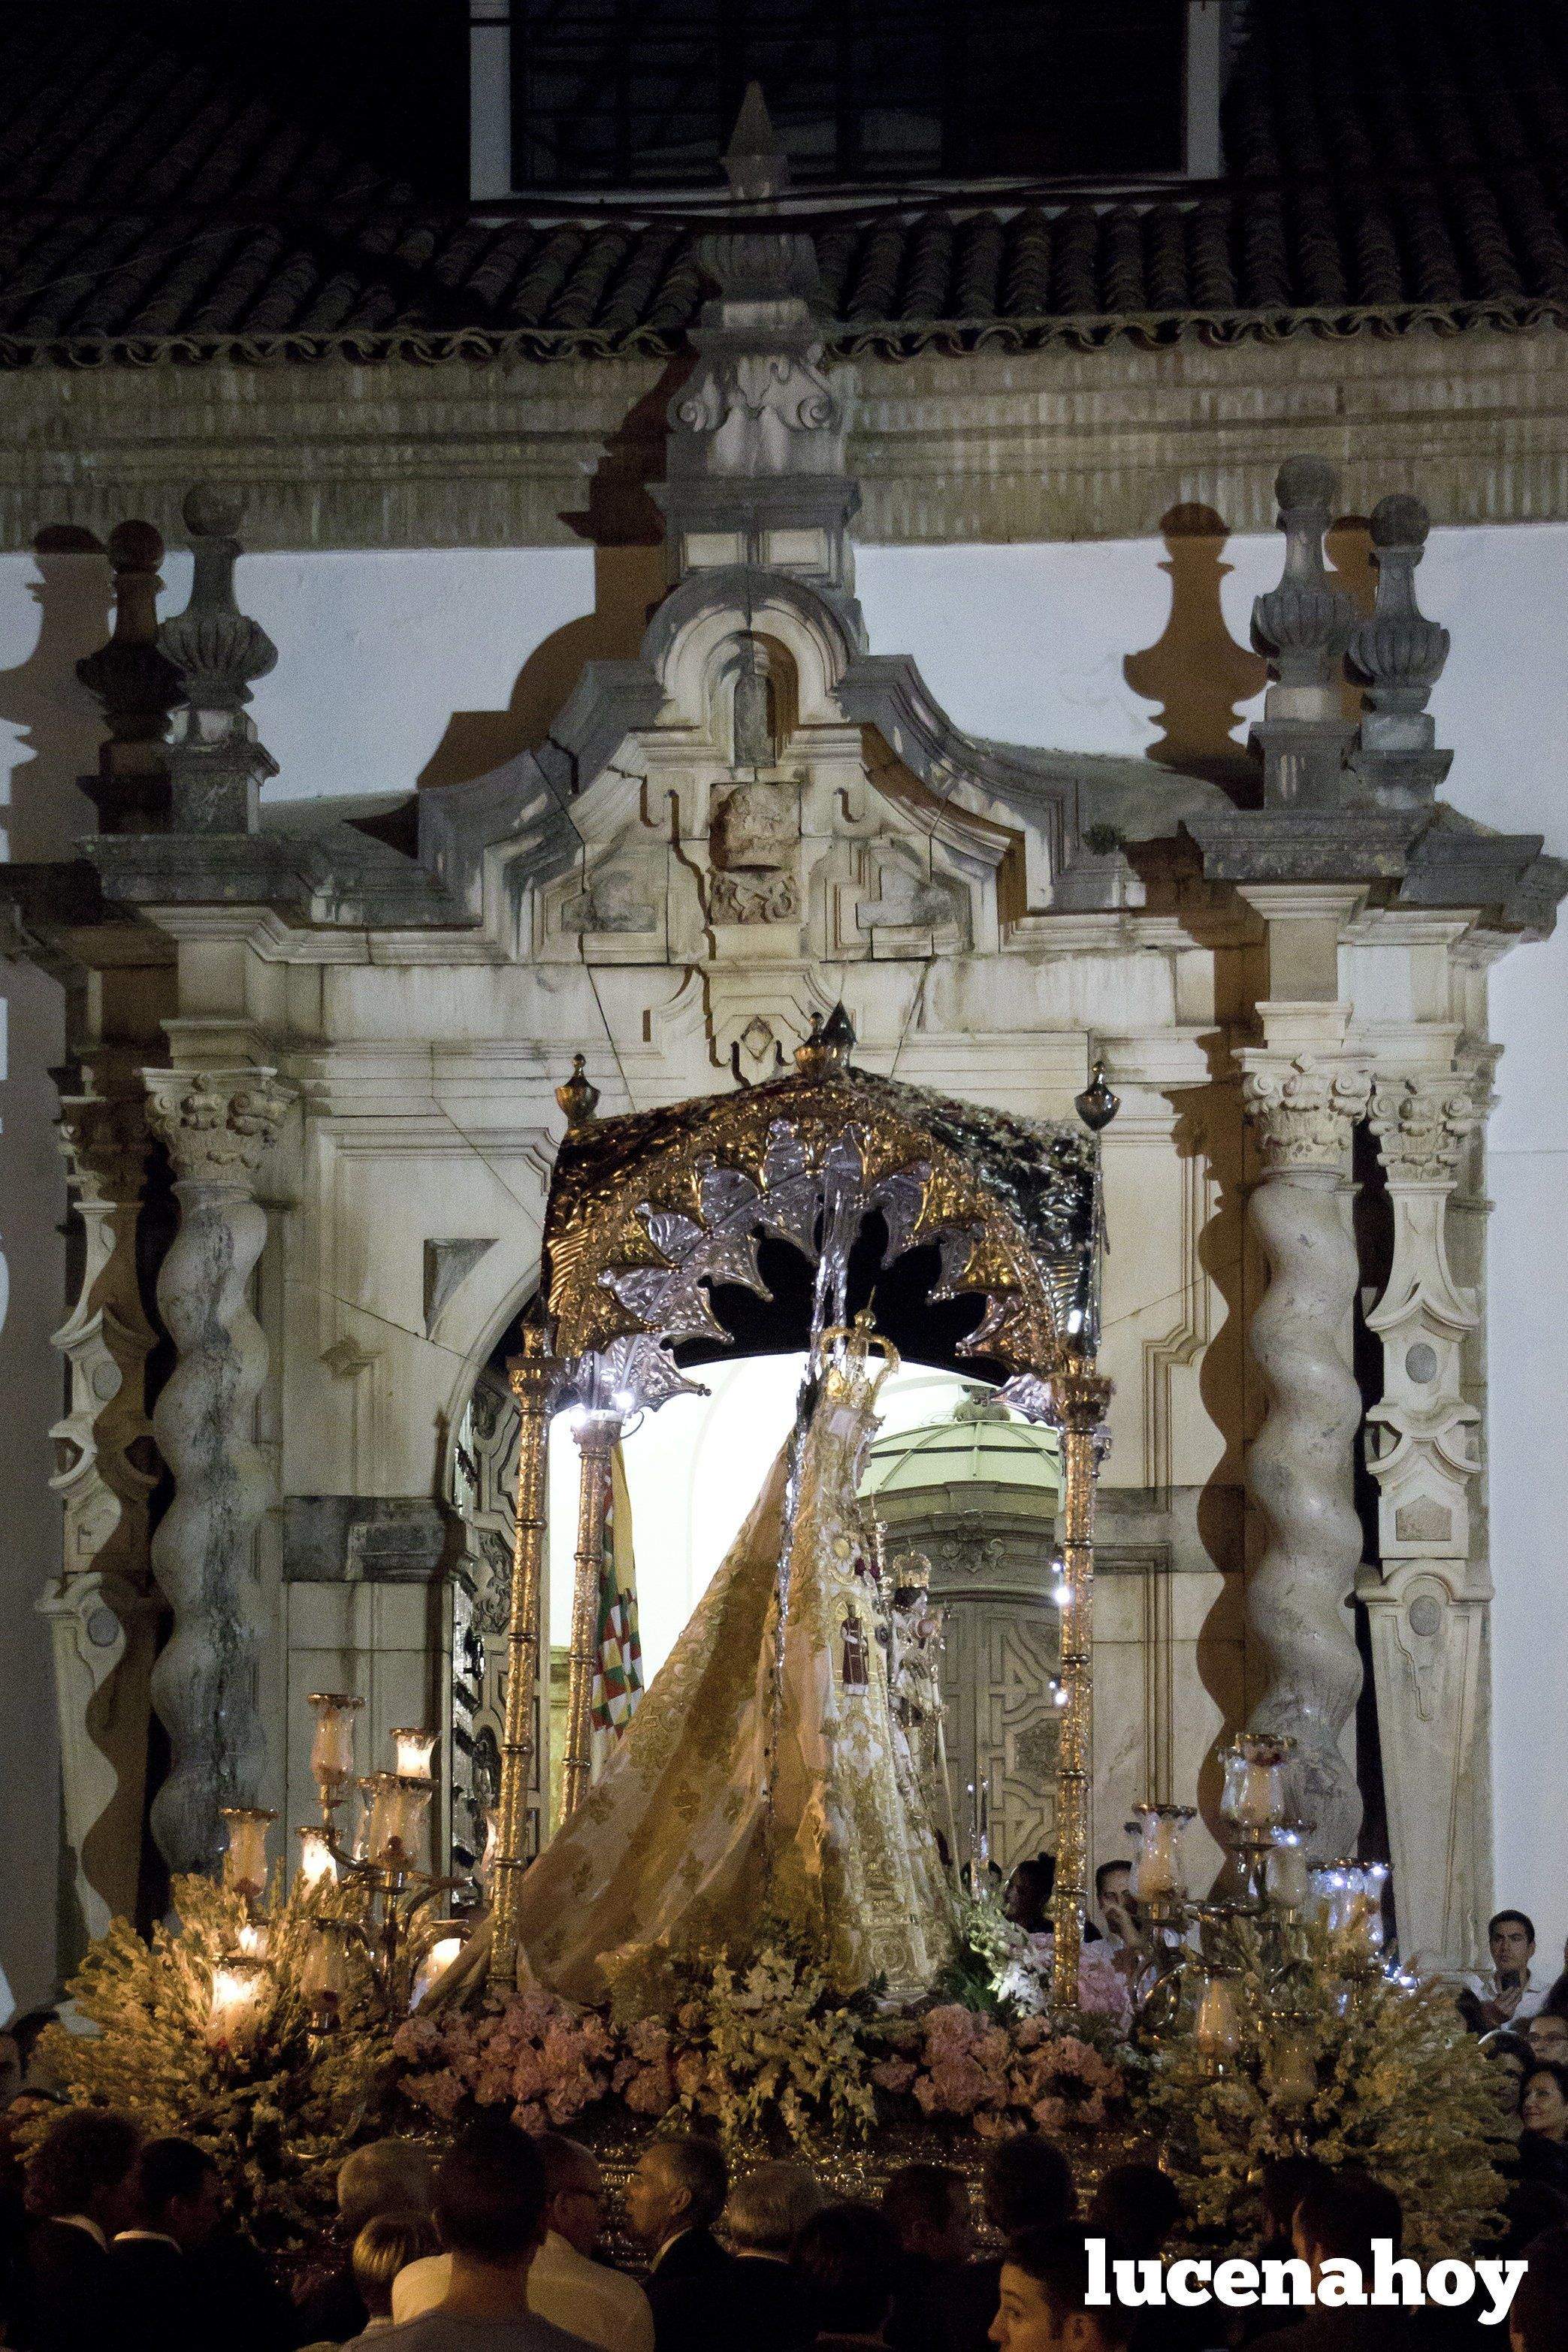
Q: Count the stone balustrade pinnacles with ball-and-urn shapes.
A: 4